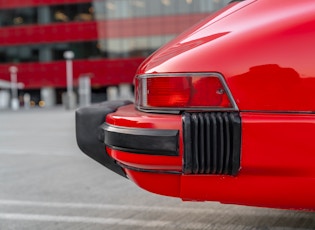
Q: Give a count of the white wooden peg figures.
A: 0